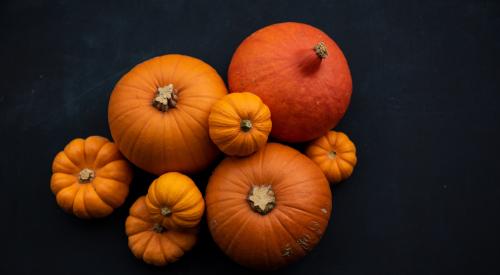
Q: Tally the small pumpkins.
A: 5